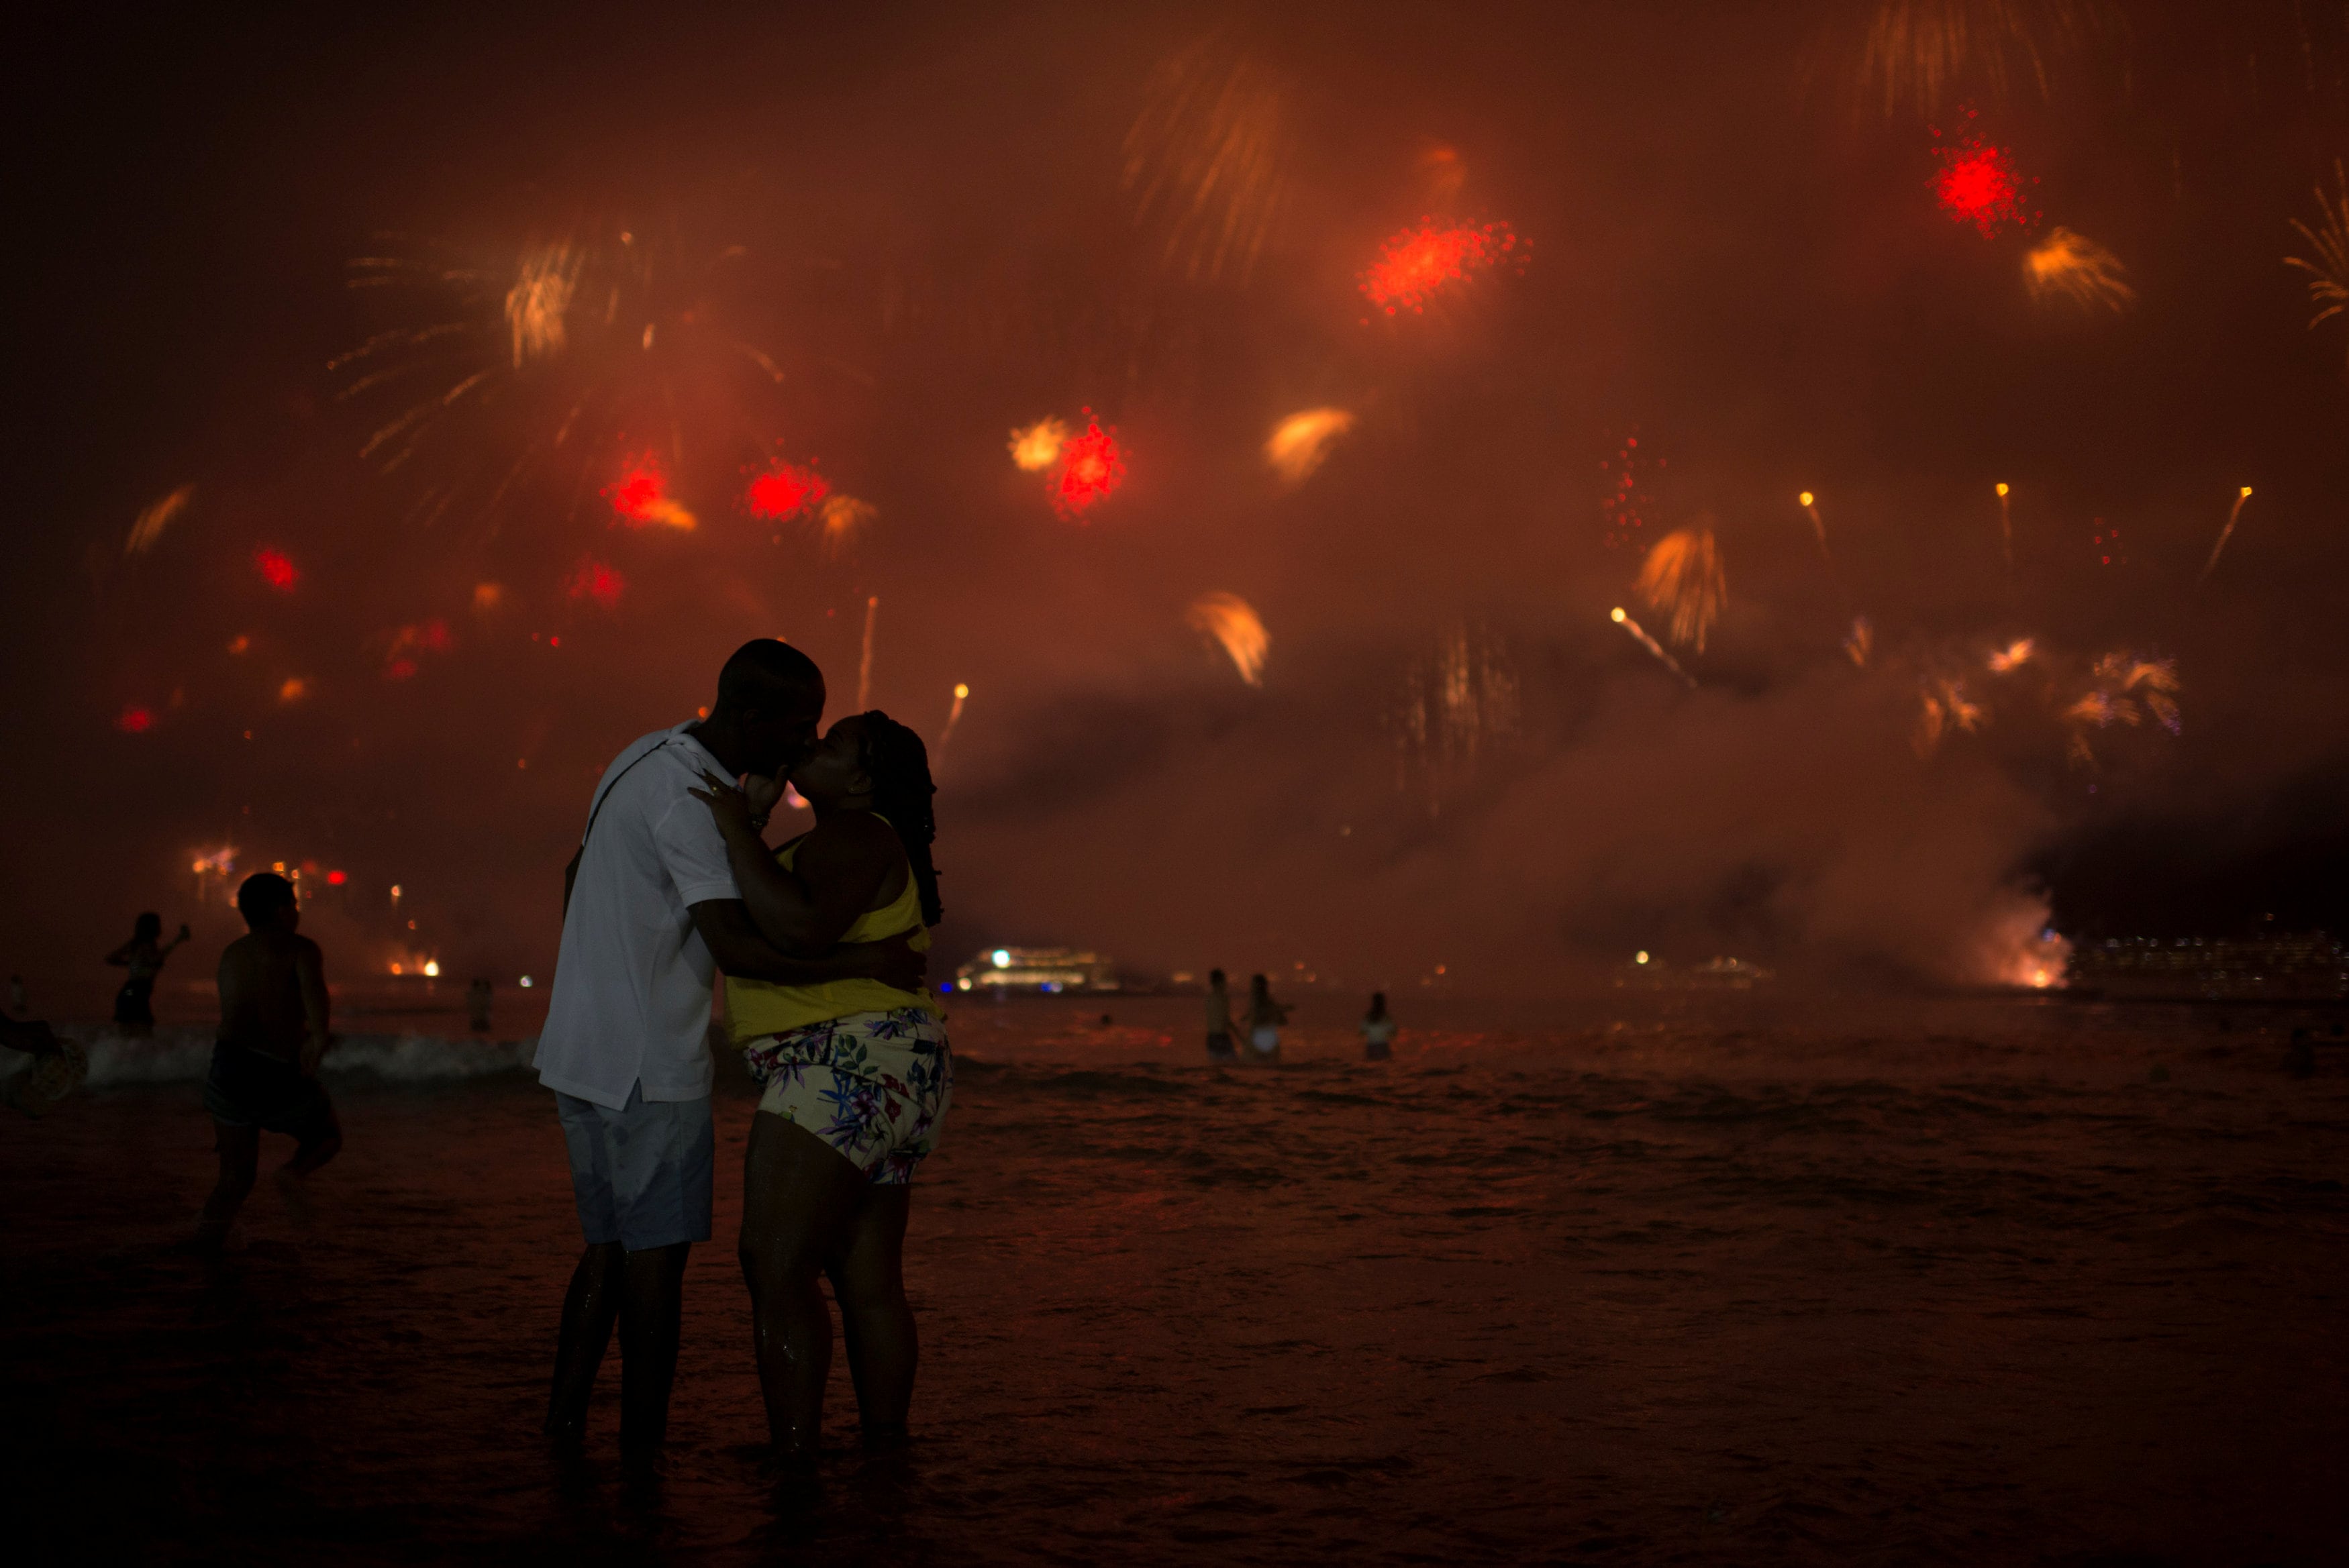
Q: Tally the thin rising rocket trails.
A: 6